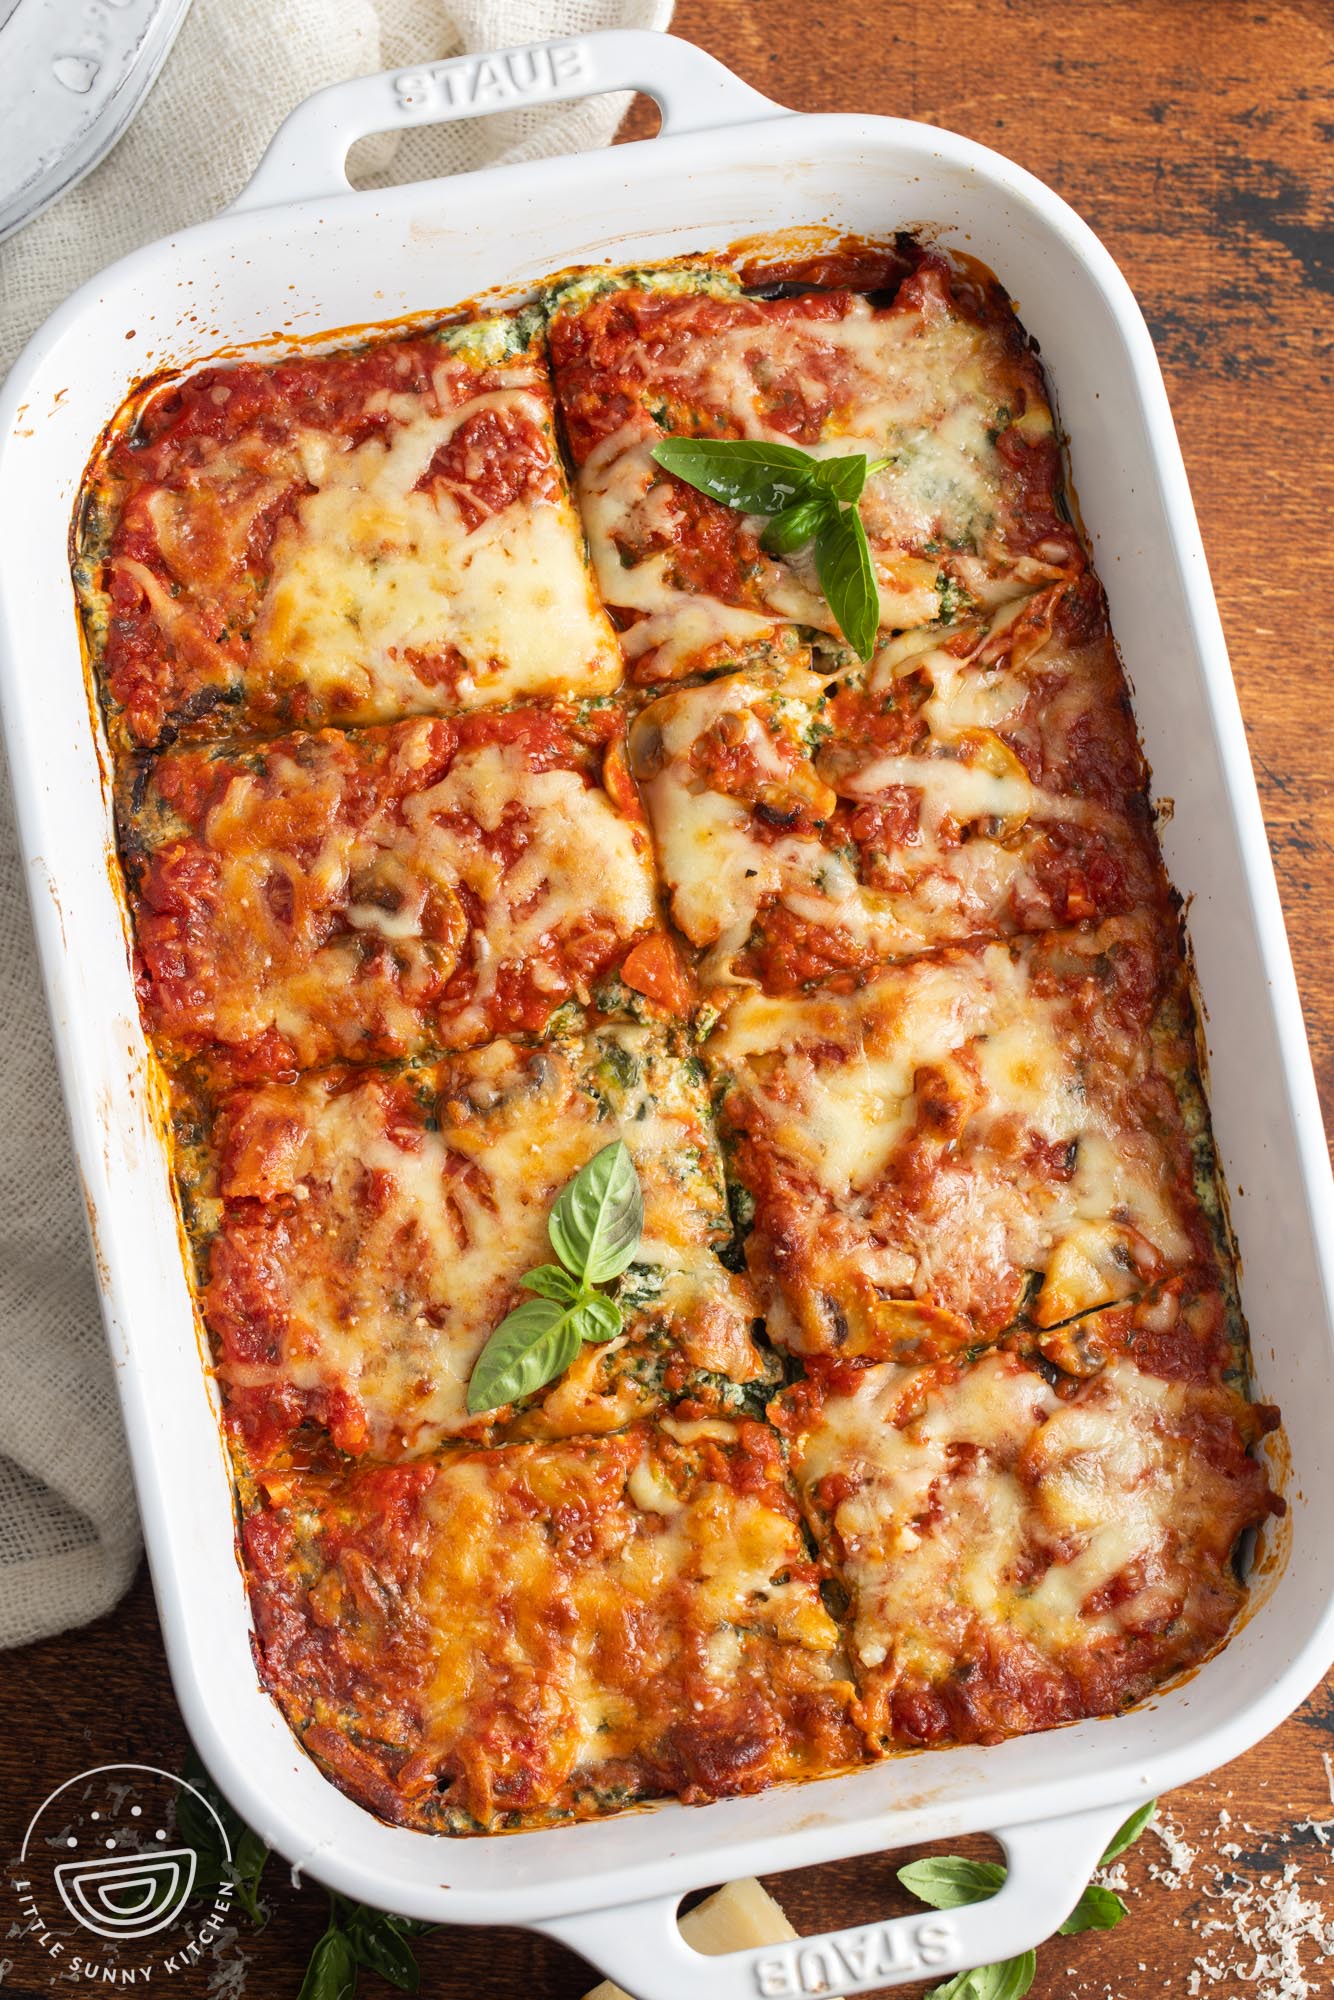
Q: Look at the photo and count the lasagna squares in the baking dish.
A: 8